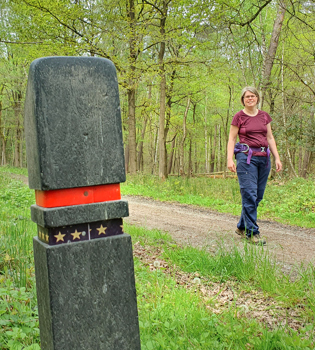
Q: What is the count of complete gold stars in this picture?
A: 3